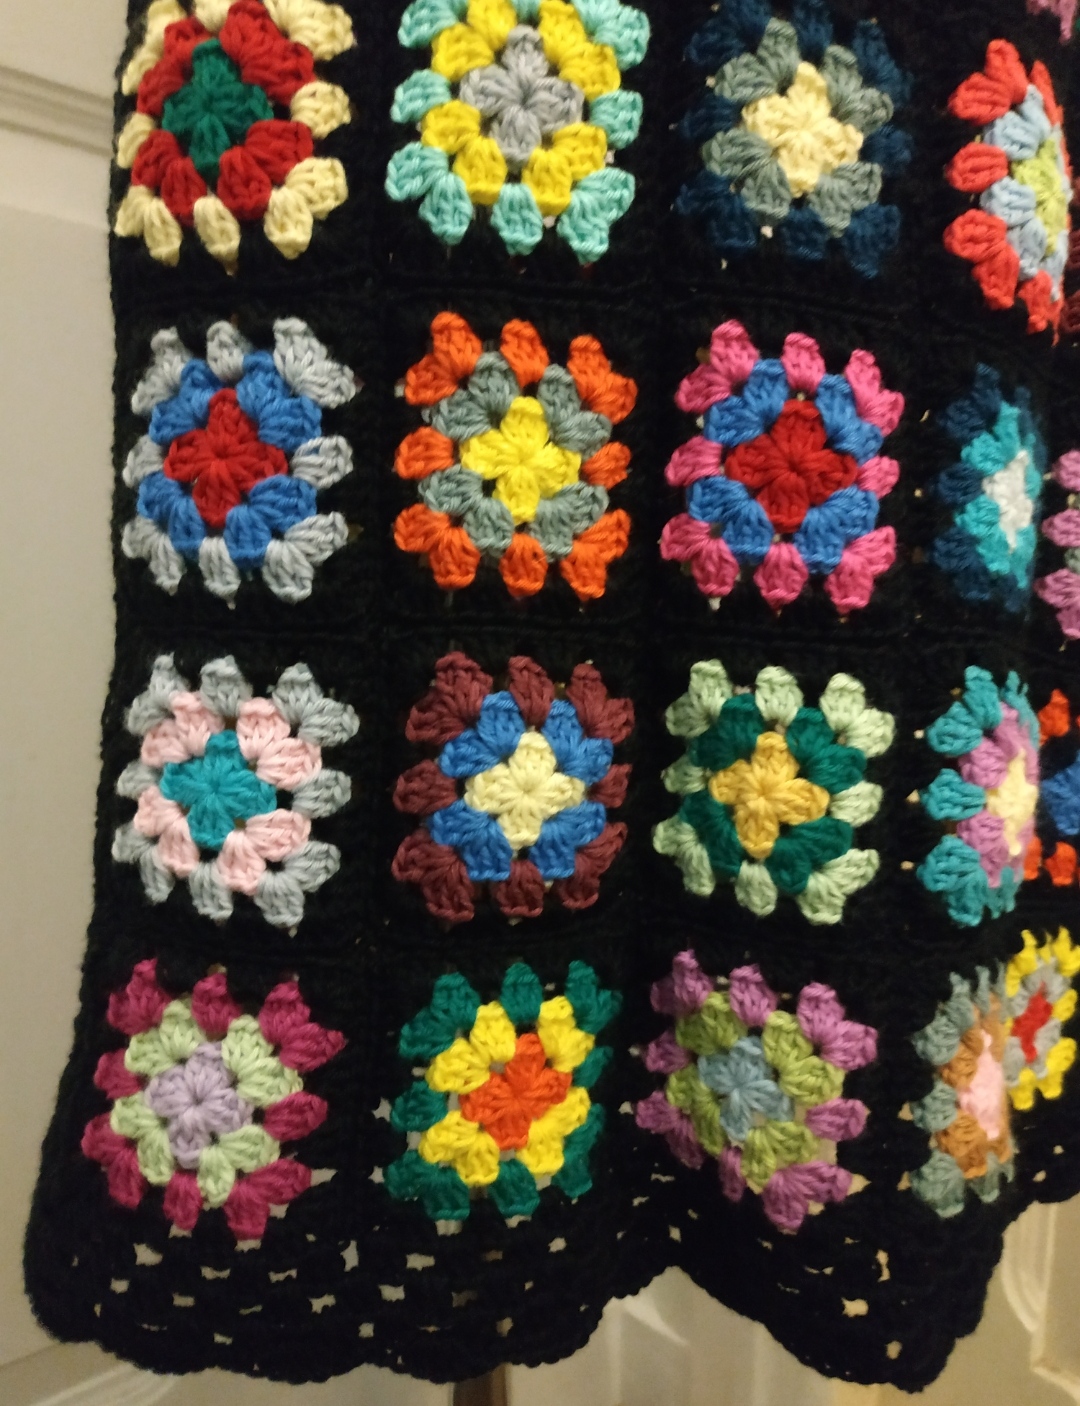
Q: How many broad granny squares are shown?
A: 12